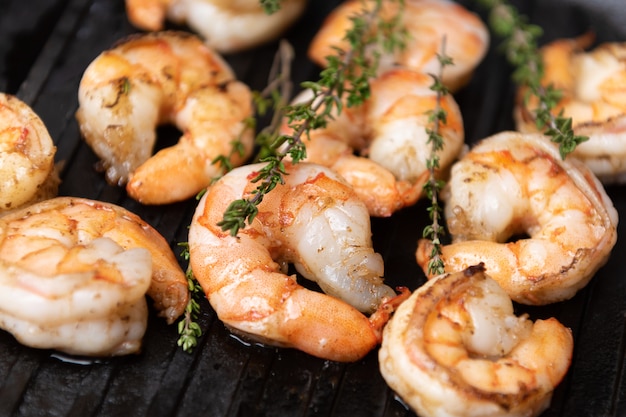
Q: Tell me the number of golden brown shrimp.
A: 10